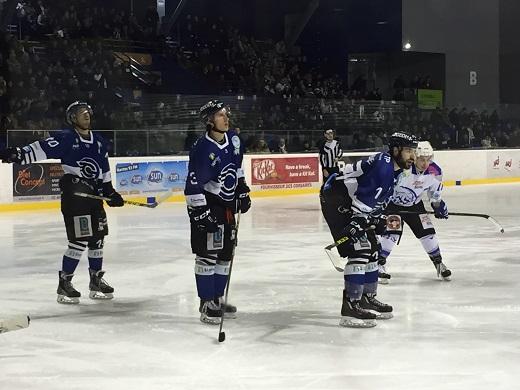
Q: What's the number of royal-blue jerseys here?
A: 3